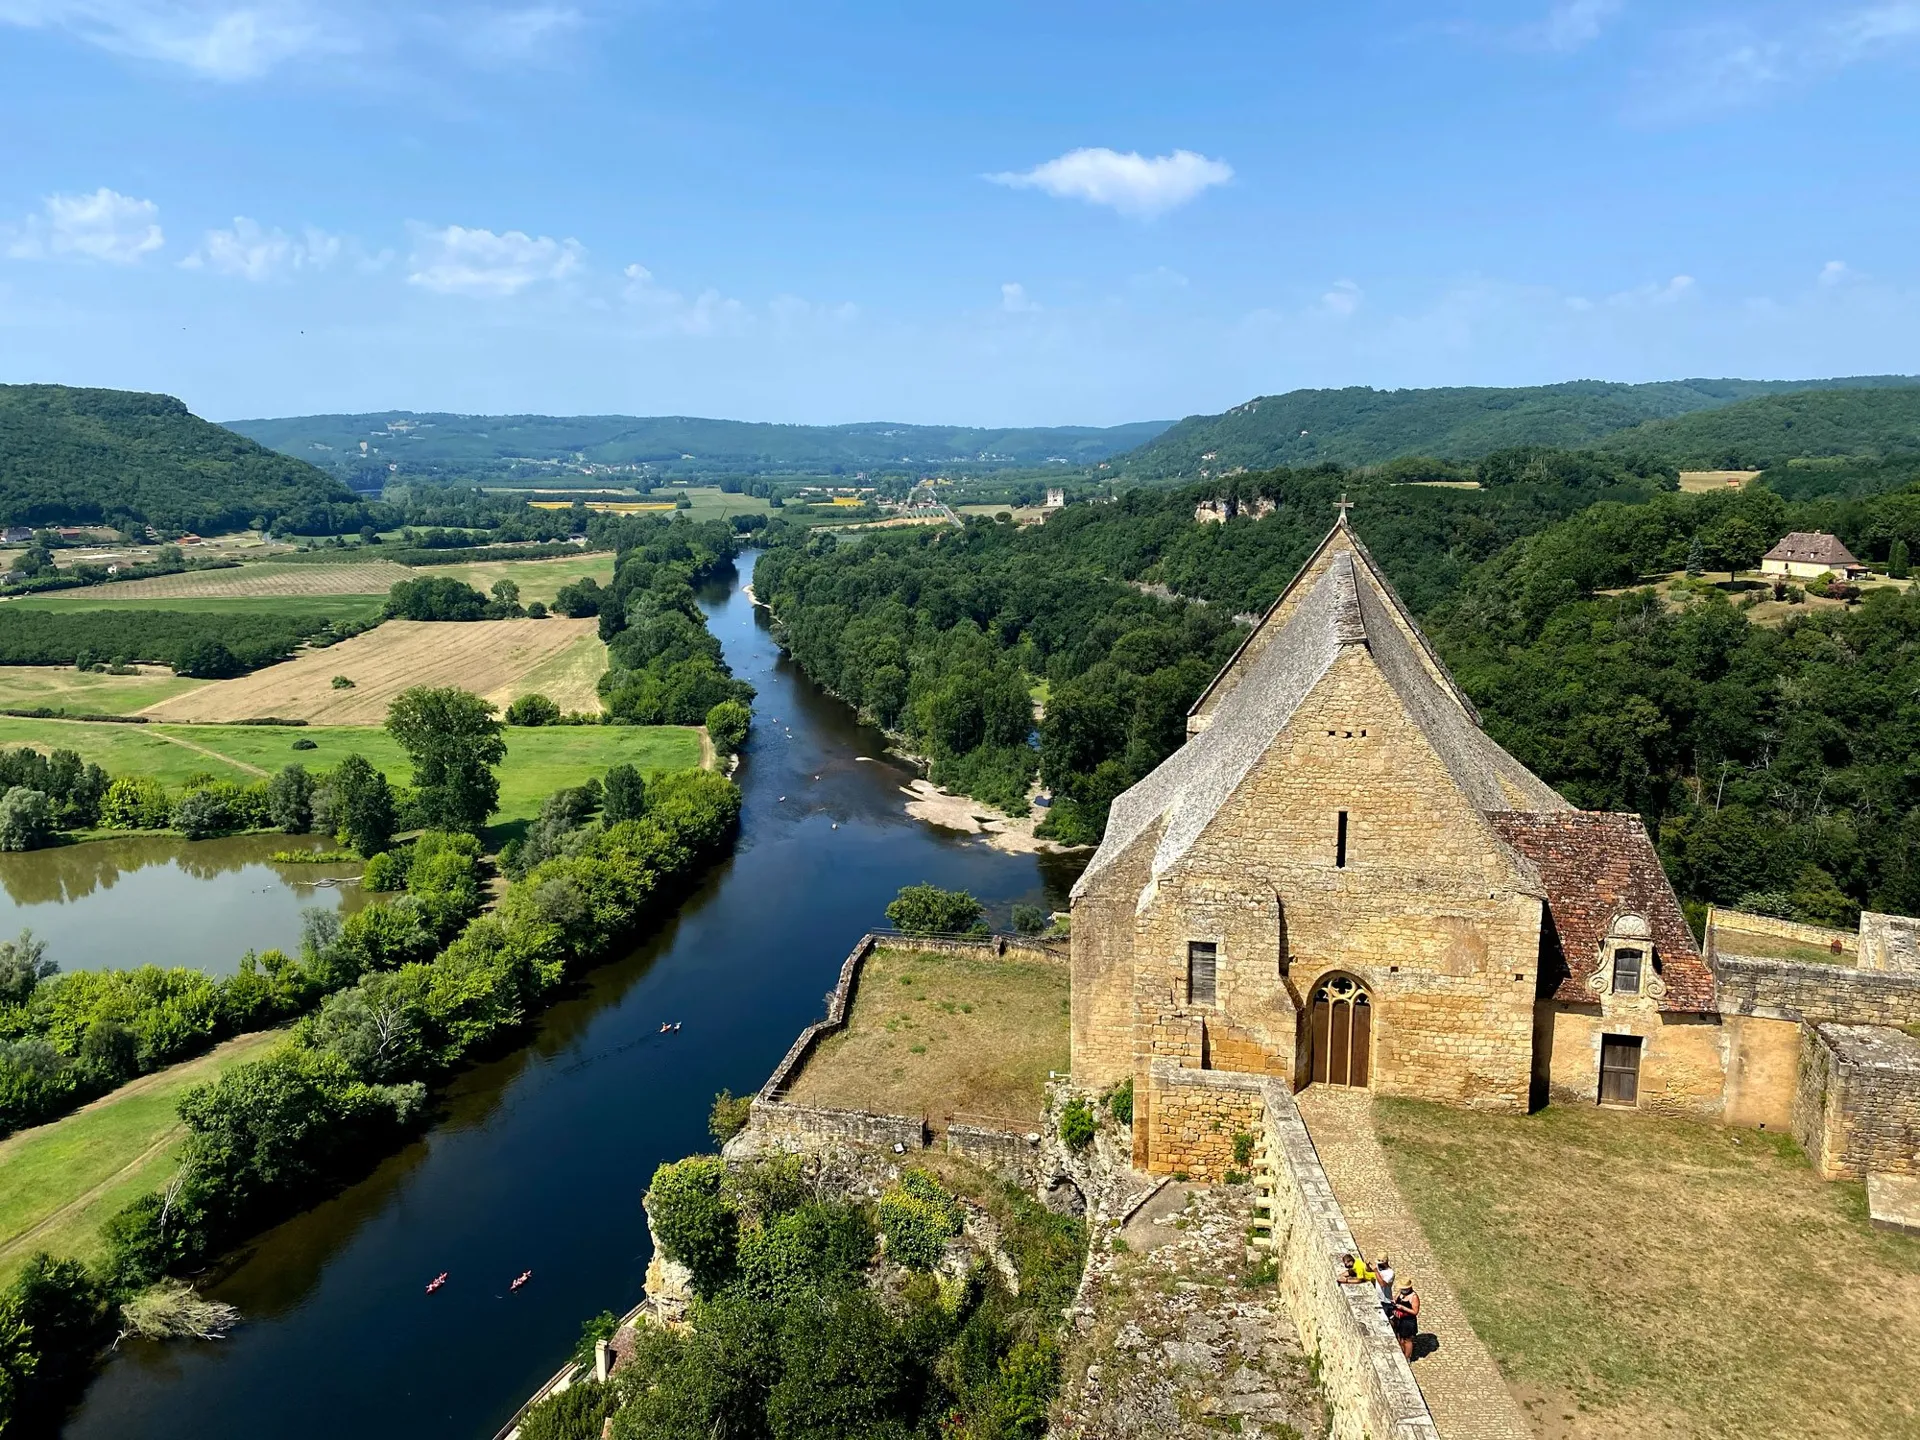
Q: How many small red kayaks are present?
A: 2